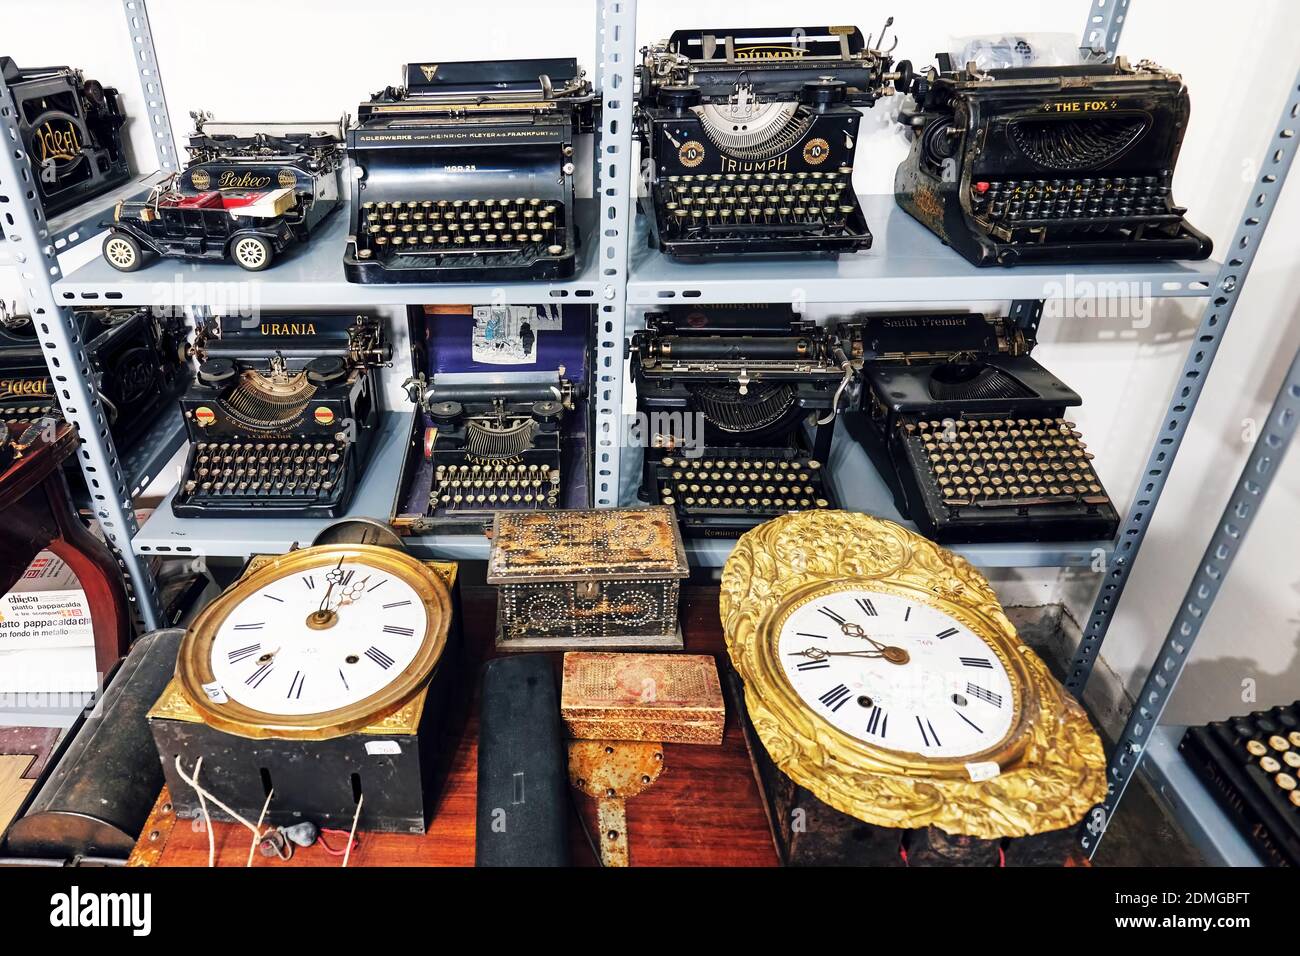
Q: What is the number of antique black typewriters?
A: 11